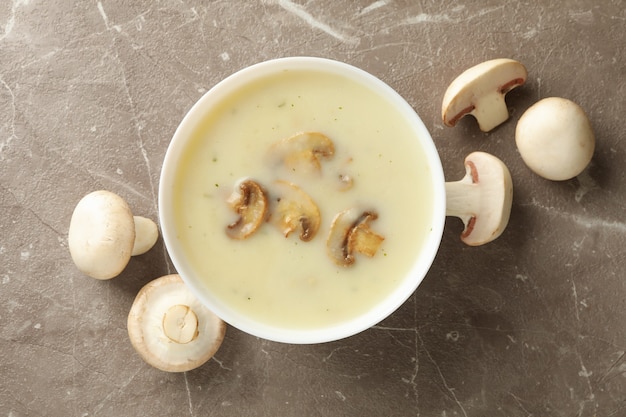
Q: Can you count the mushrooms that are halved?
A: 2